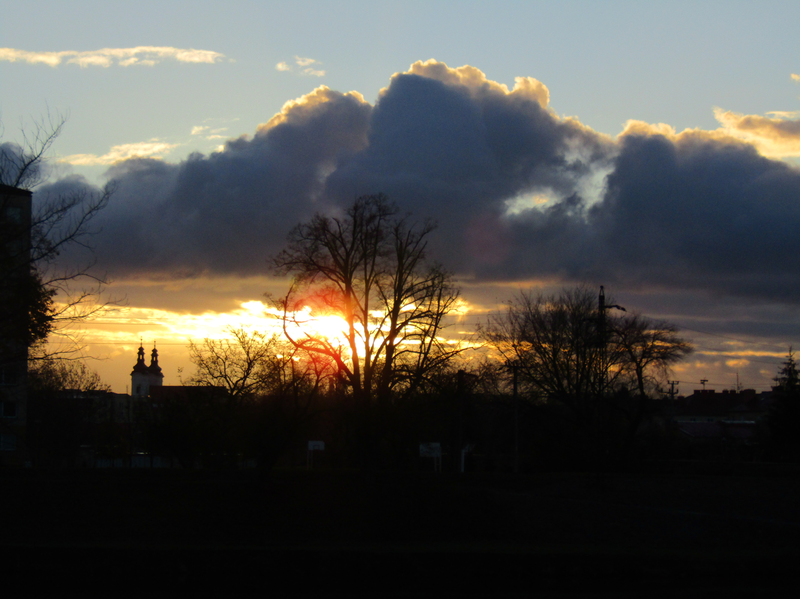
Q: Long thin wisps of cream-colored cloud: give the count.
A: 2